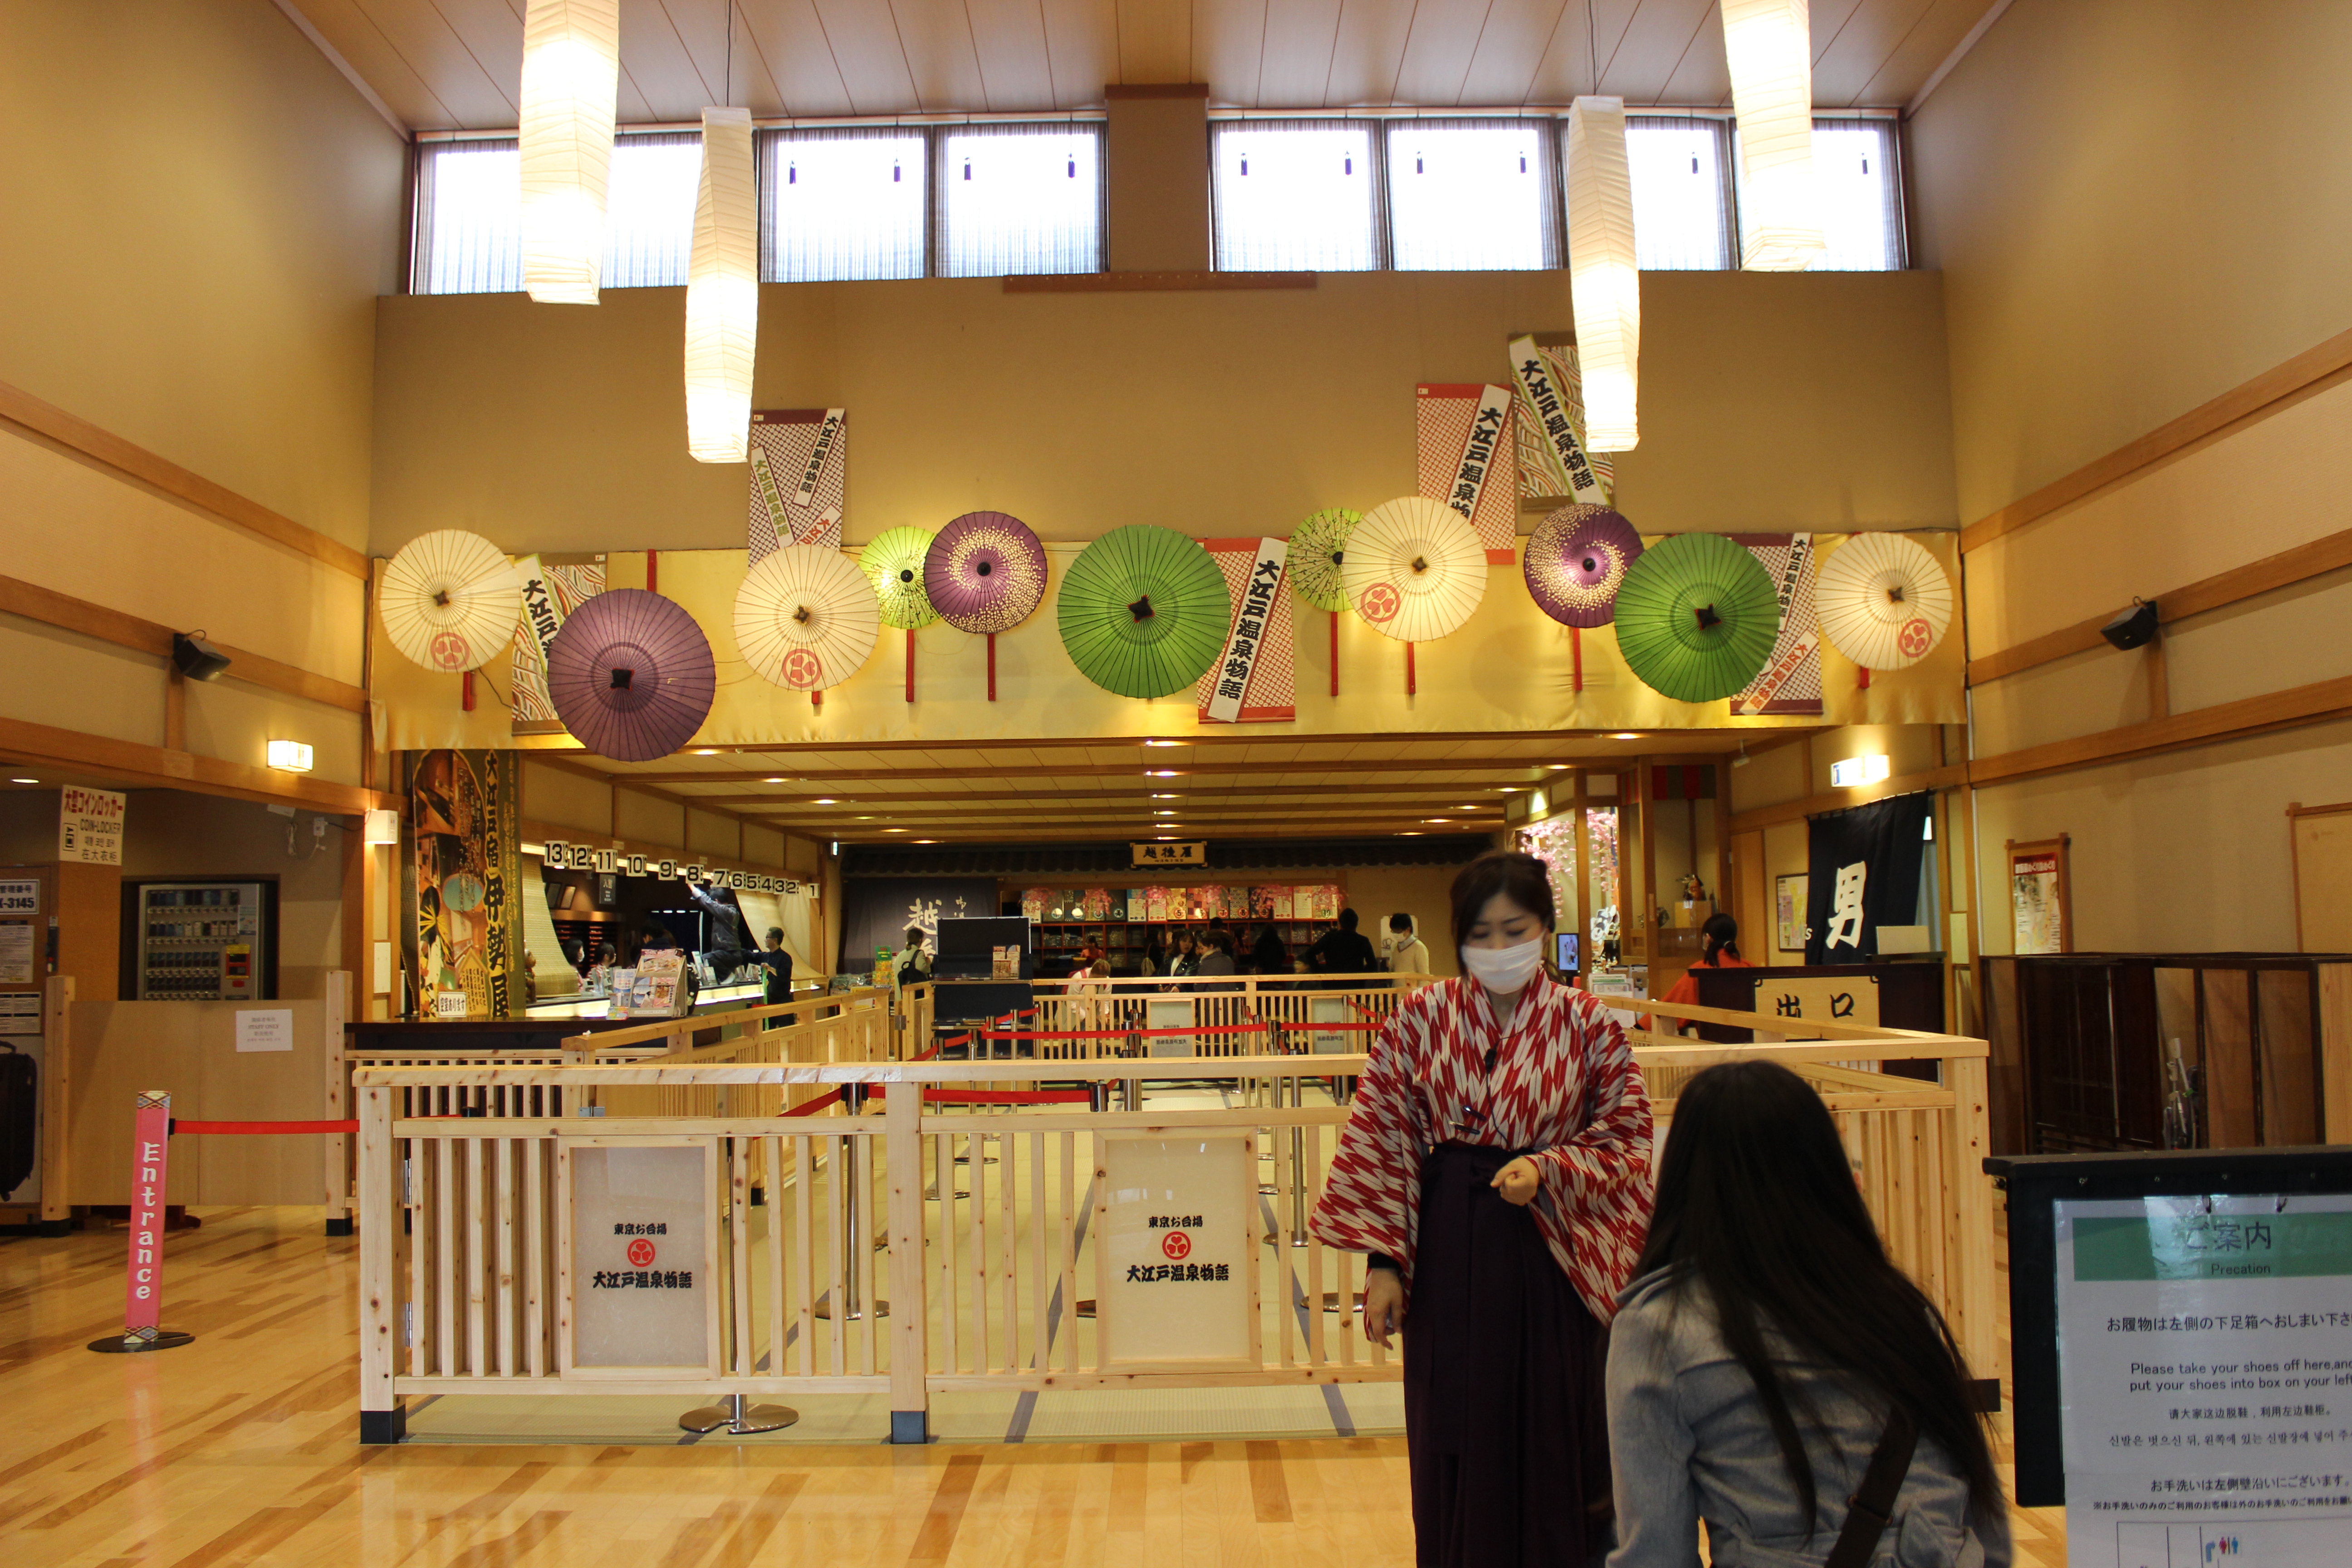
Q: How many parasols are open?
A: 11